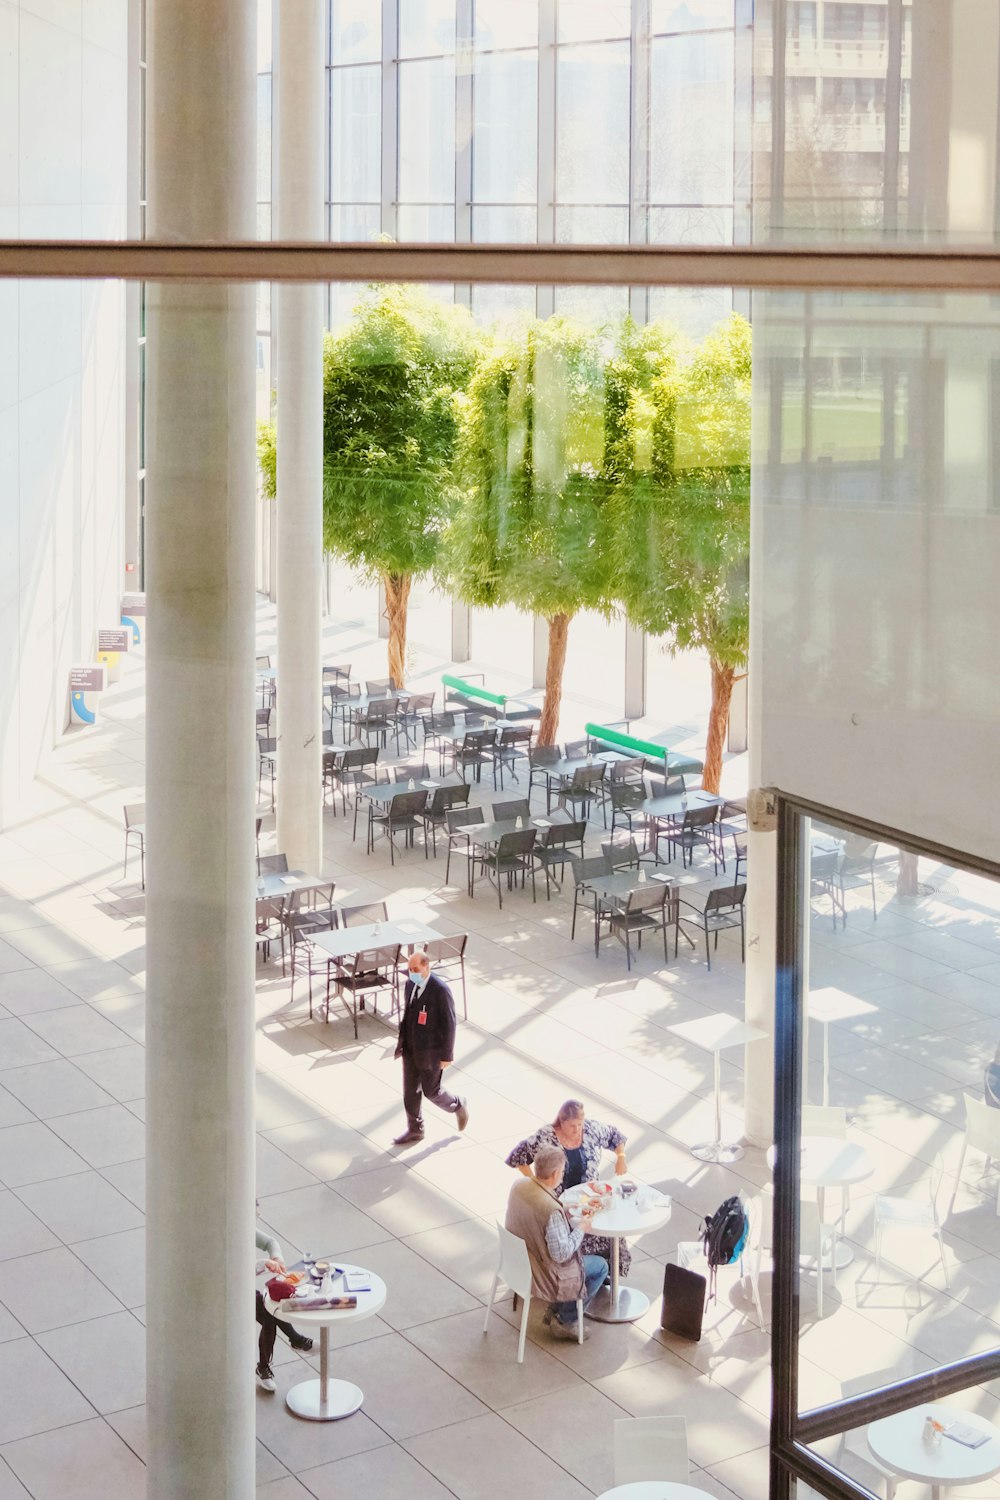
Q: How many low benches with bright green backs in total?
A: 2